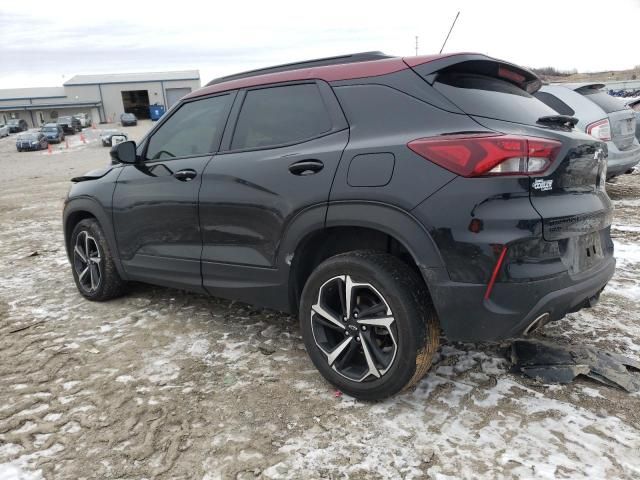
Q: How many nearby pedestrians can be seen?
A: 0